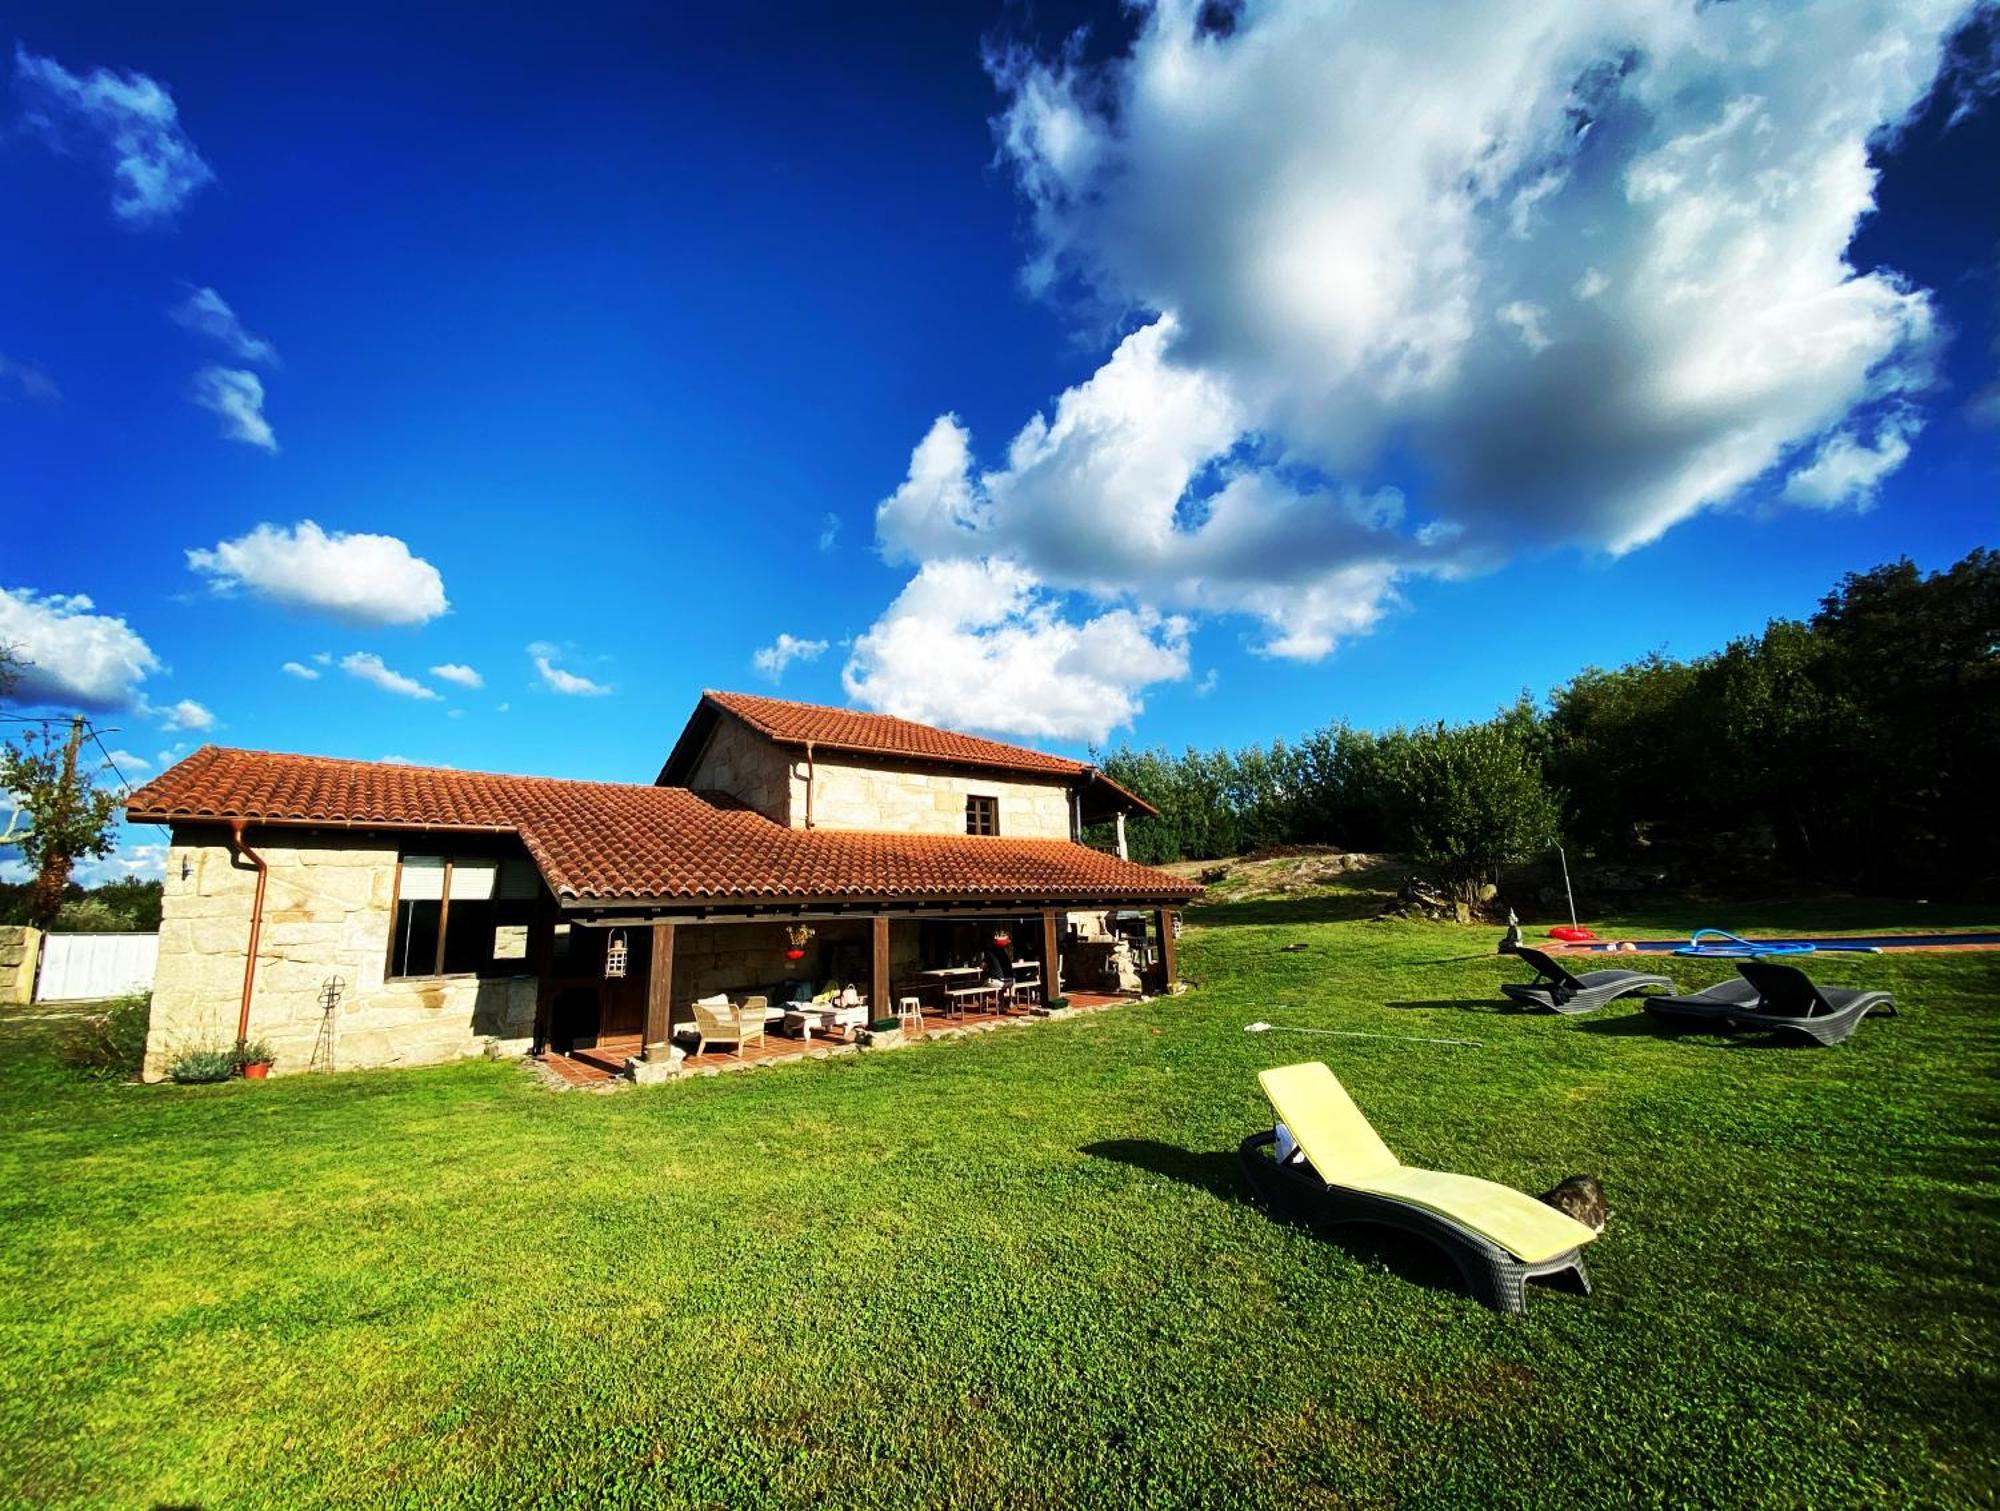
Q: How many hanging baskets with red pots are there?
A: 2